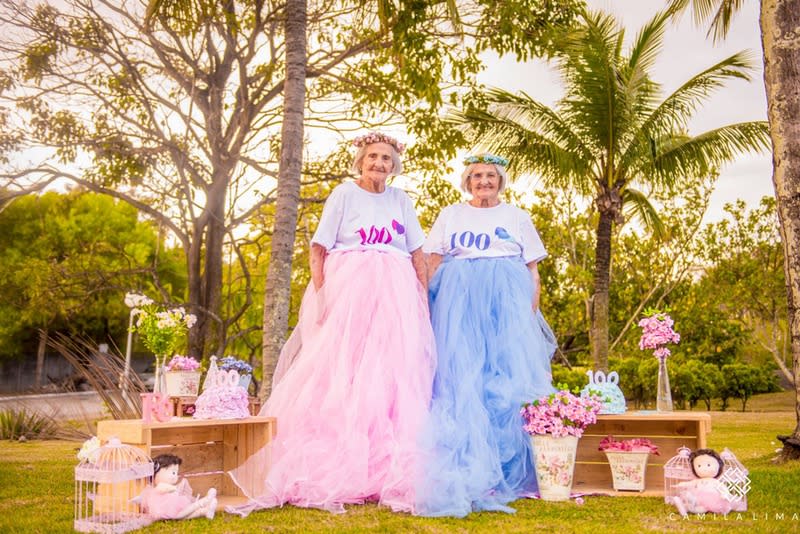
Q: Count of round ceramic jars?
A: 1